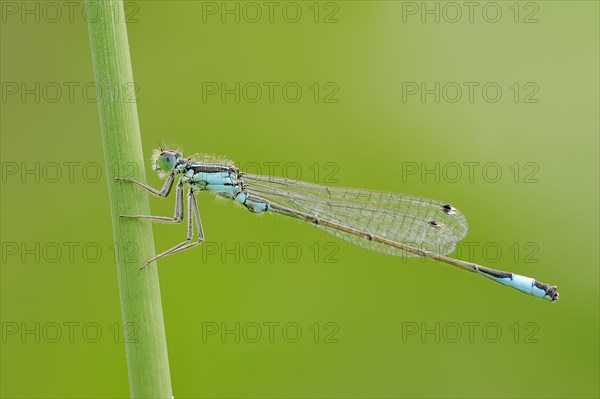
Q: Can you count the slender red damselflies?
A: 0